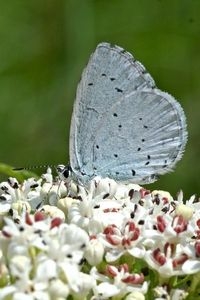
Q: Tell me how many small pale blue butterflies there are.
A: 1